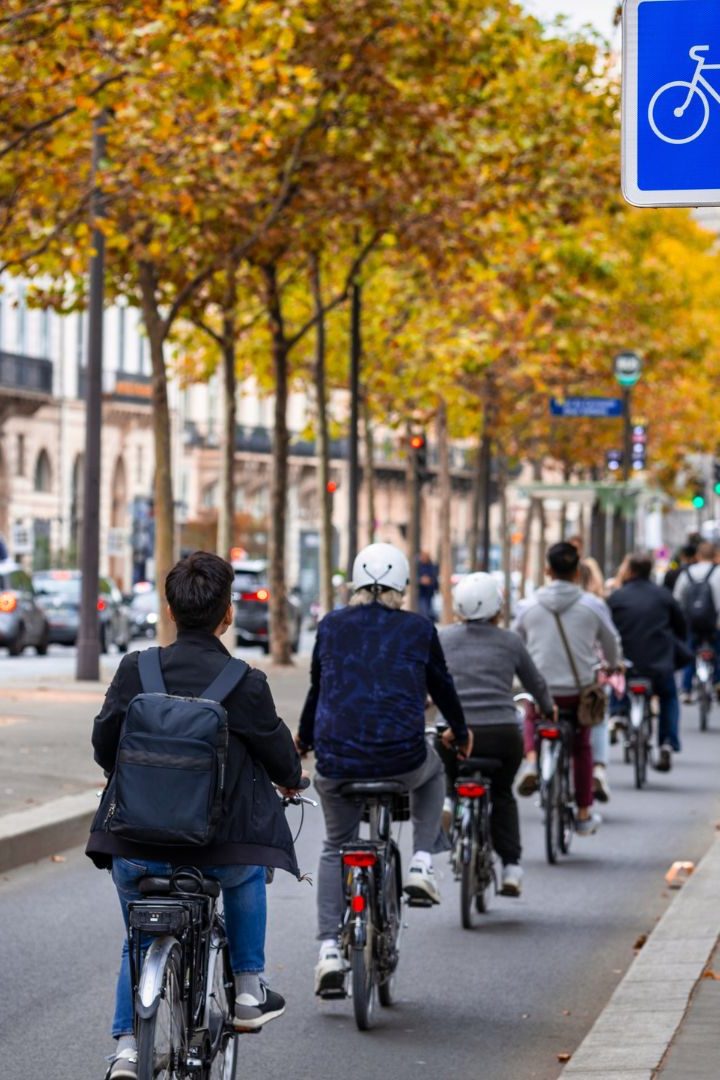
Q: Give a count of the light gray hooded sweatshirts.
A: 1